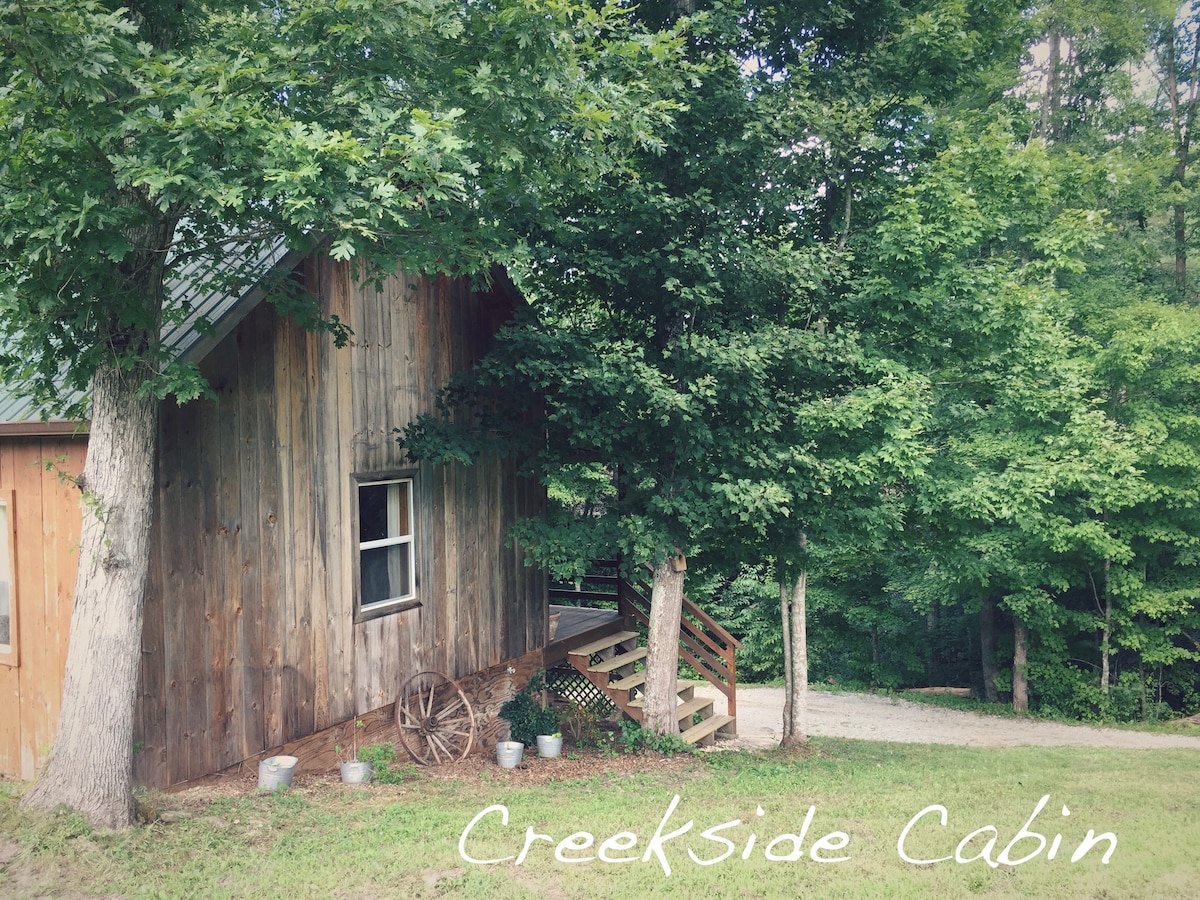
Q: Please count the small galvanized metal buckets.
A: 4